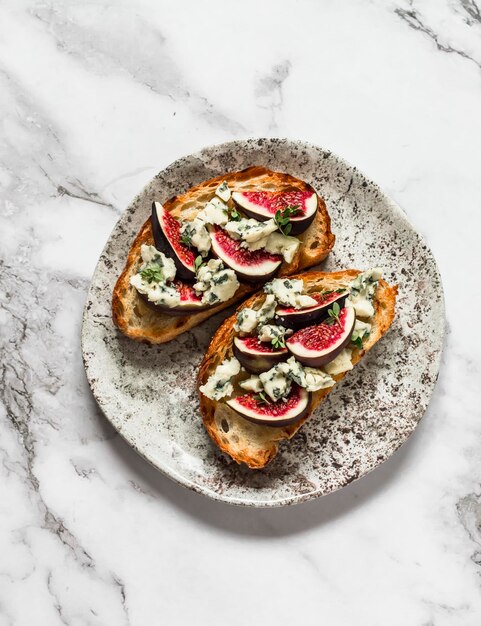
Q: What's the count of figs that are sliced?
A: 8